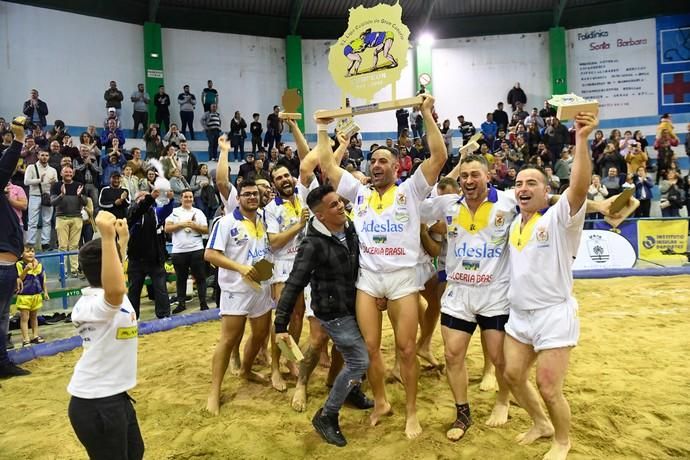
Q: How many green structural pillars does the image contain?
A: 4